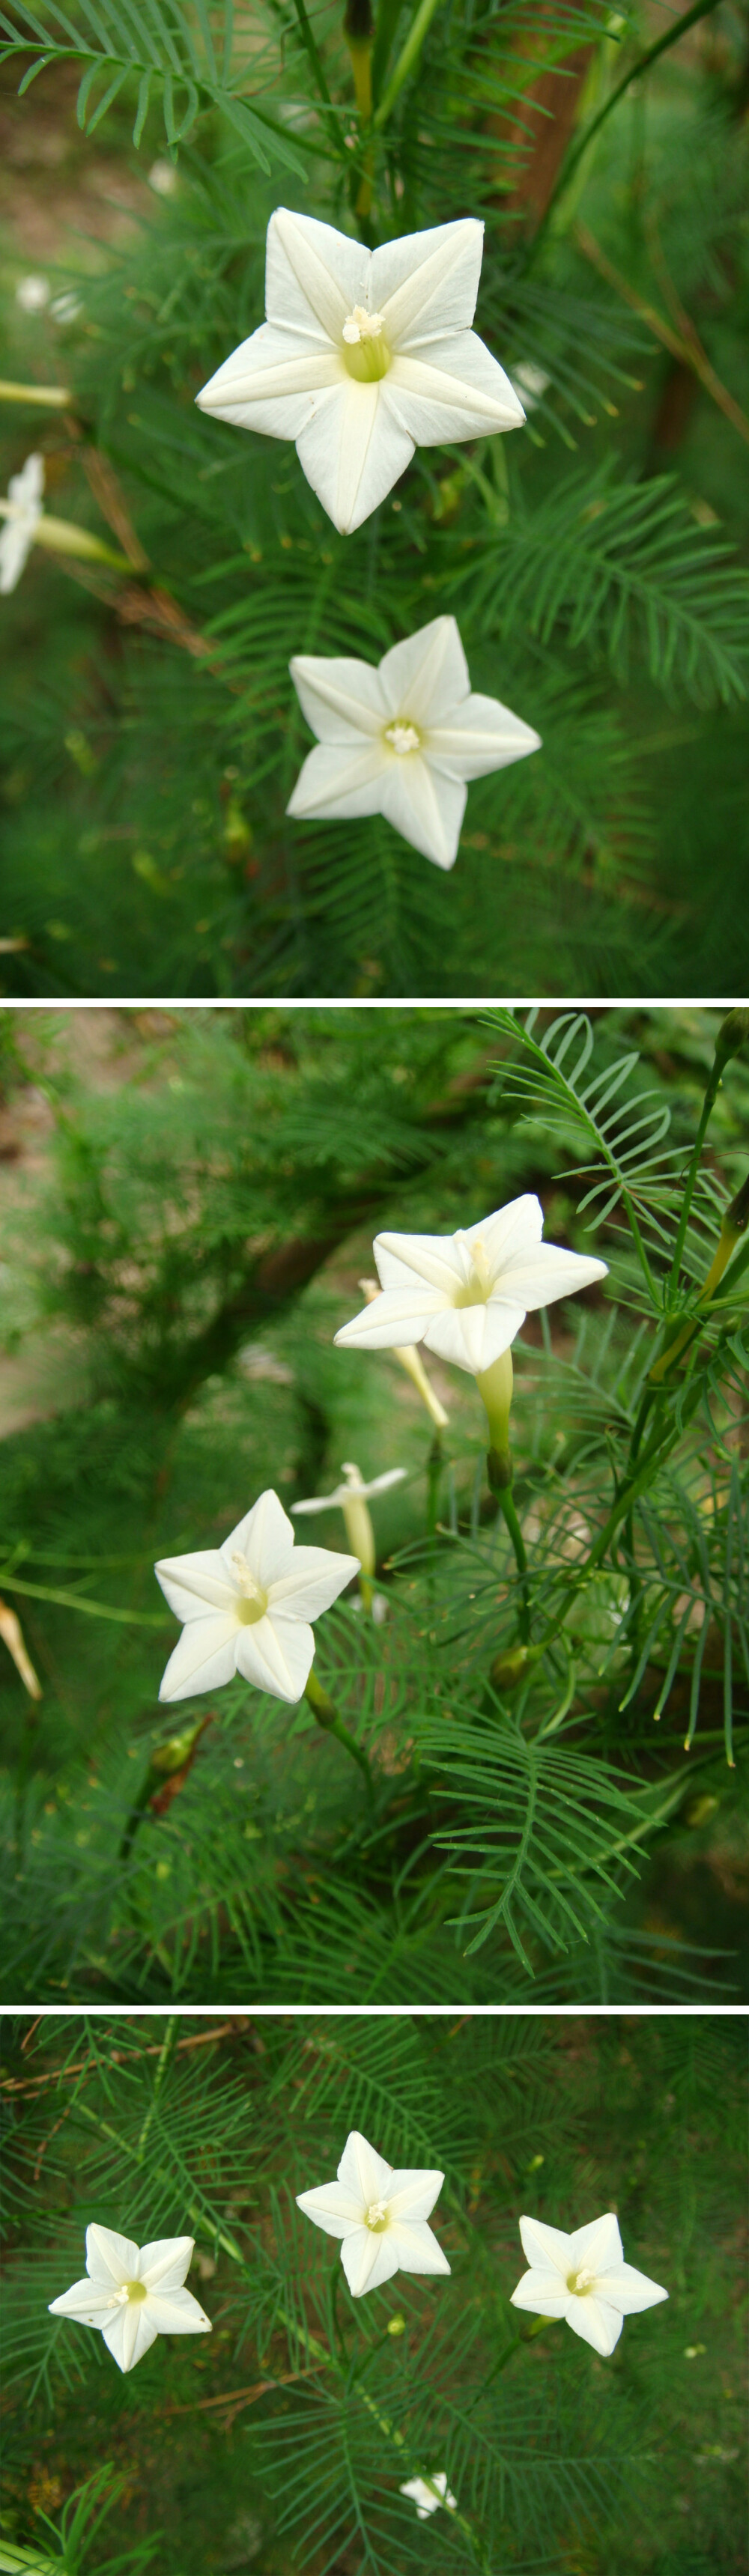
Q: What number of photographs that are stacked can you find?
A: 3